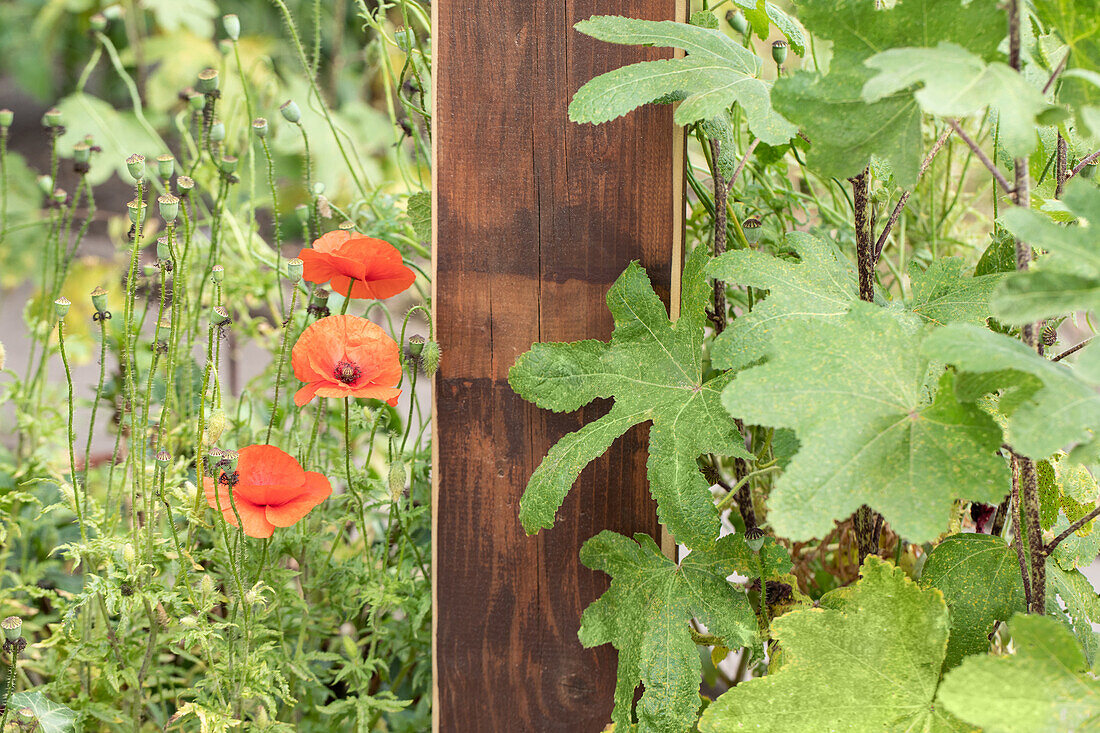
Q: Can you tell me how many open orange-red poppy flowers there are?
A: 3